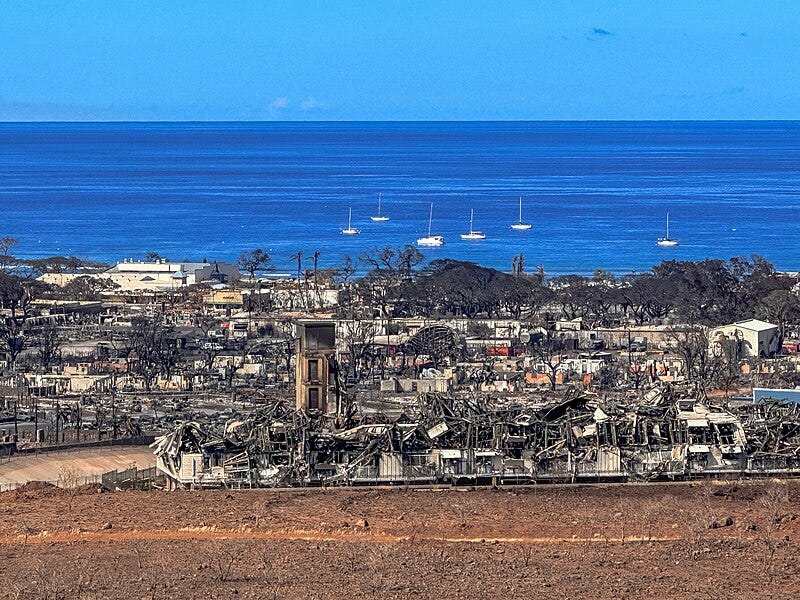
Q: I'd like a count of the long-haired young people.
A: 0